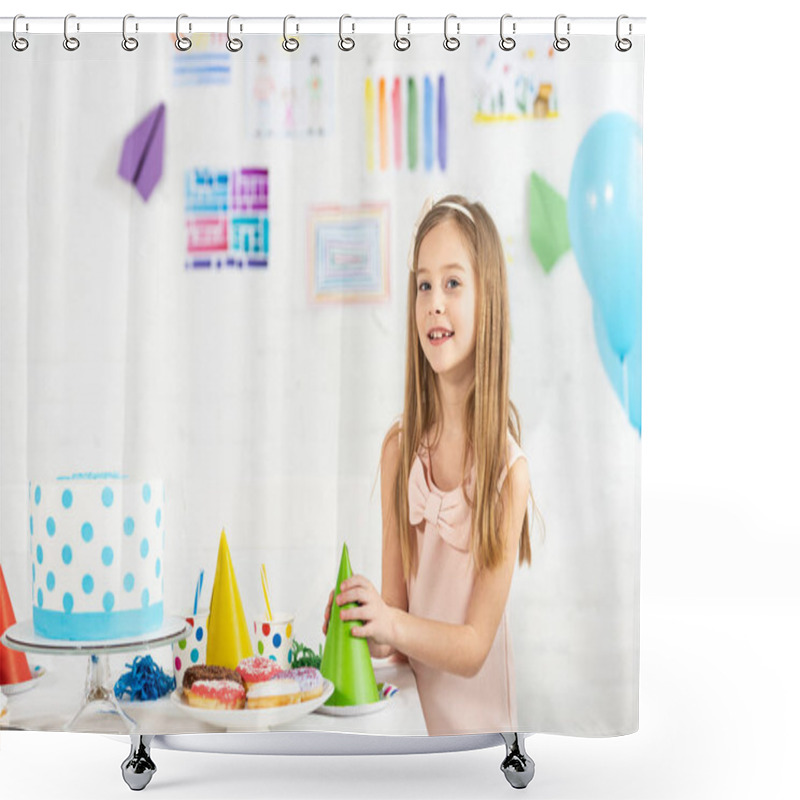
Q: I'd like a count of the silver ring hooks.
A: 12